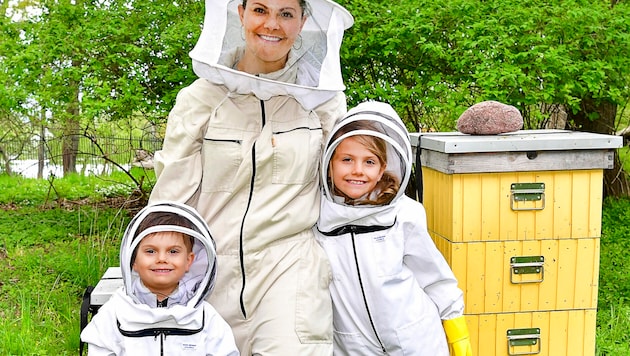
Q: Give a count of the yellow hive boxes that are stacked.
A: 3